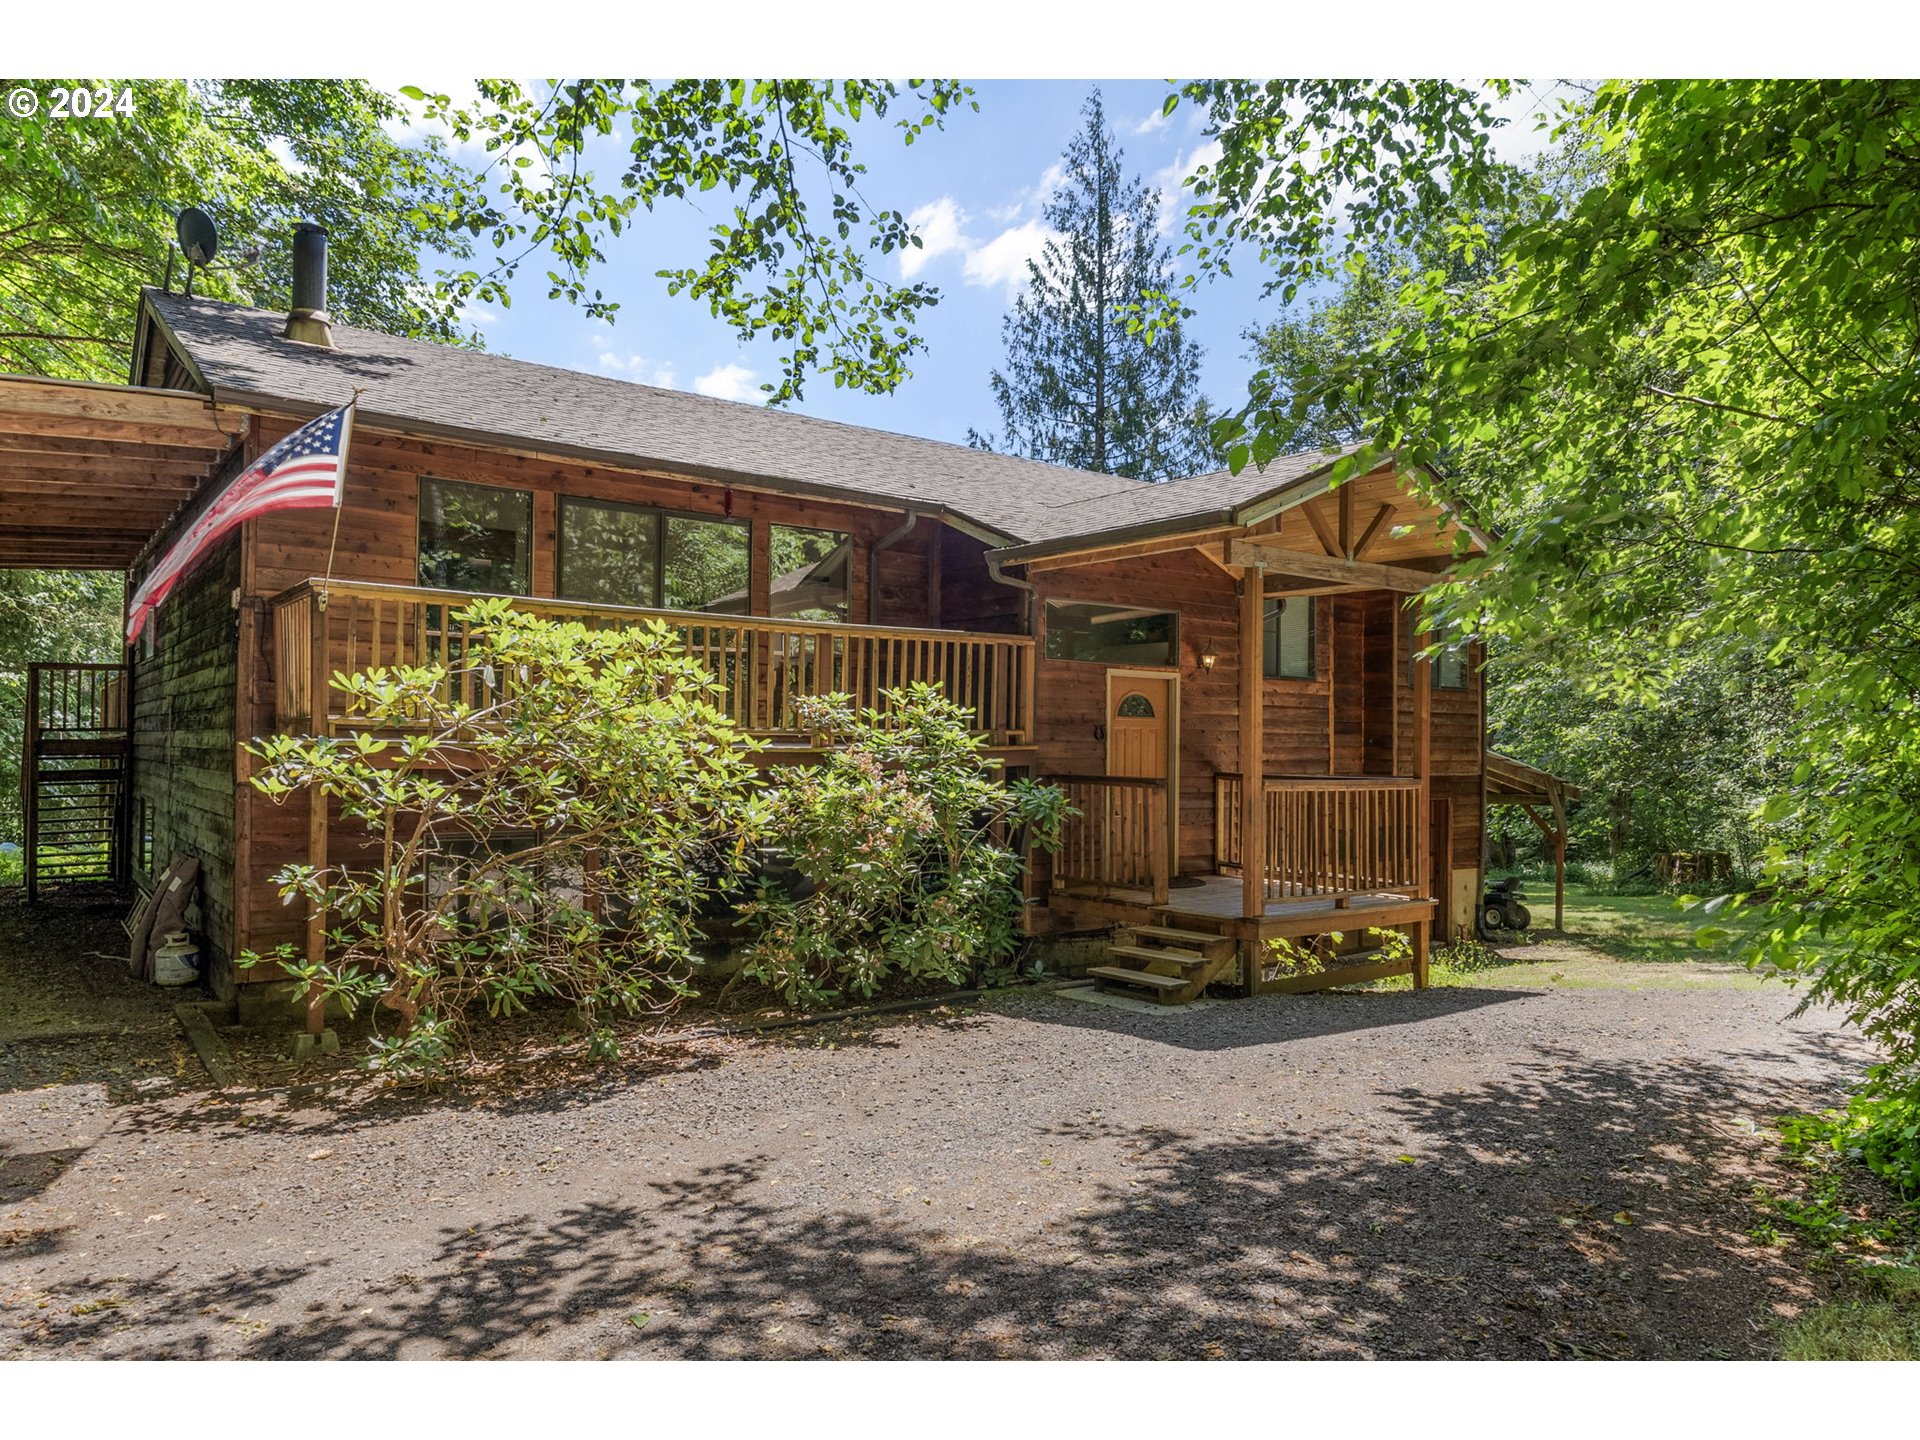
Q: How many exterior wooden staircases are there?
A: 2